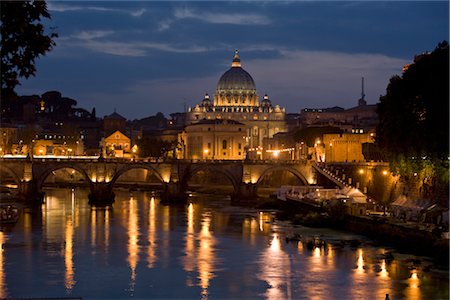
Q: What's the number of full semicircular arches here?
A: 4